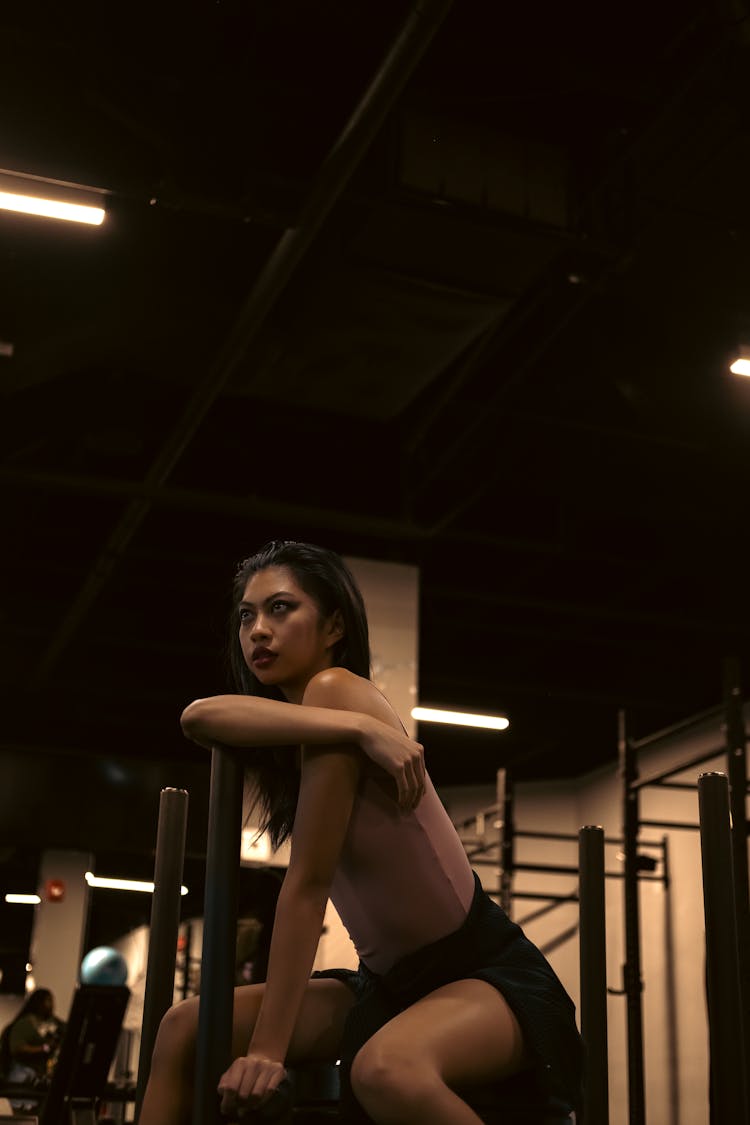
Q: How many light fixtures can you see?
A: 5